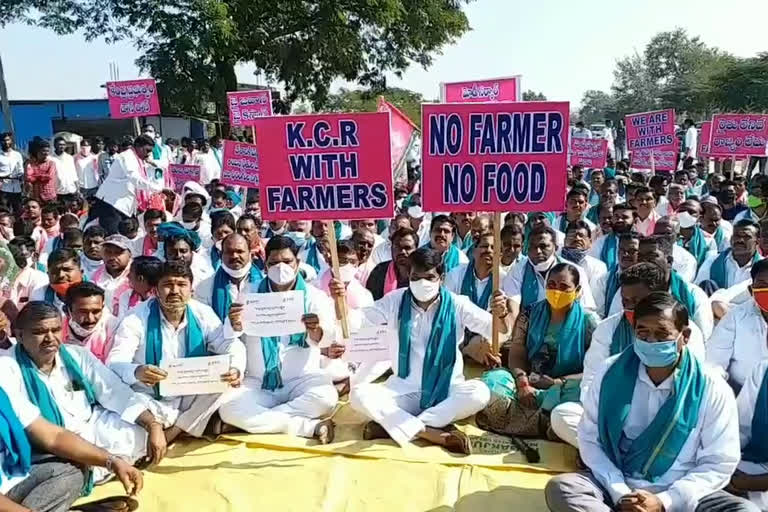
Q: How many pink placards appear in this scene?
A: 12